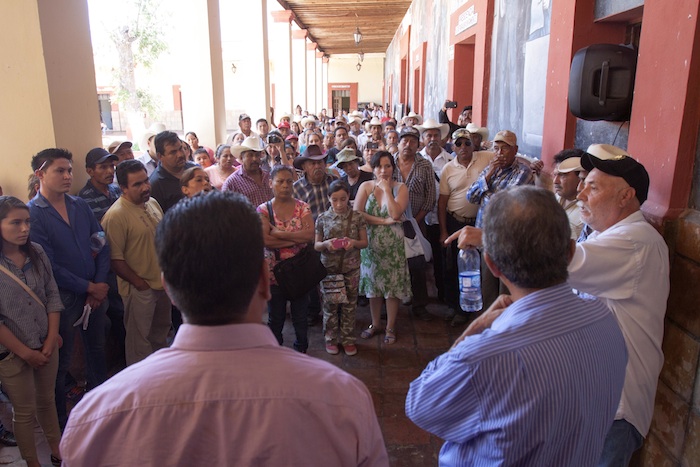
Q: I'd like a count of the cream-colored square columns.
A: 8